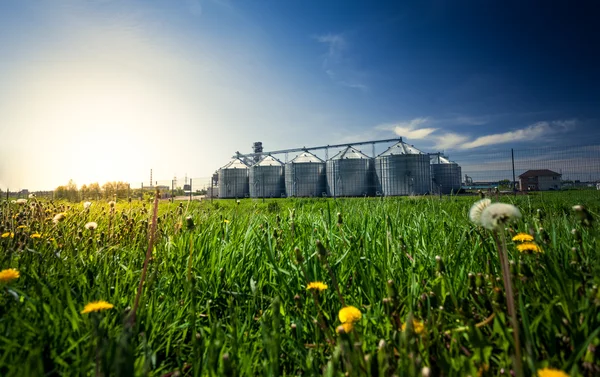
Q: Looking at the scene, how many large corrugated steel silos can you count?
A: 6